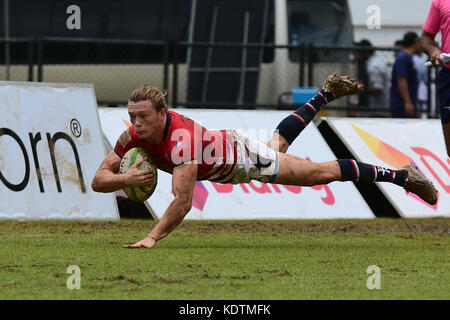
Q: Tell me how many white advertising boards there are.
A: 3